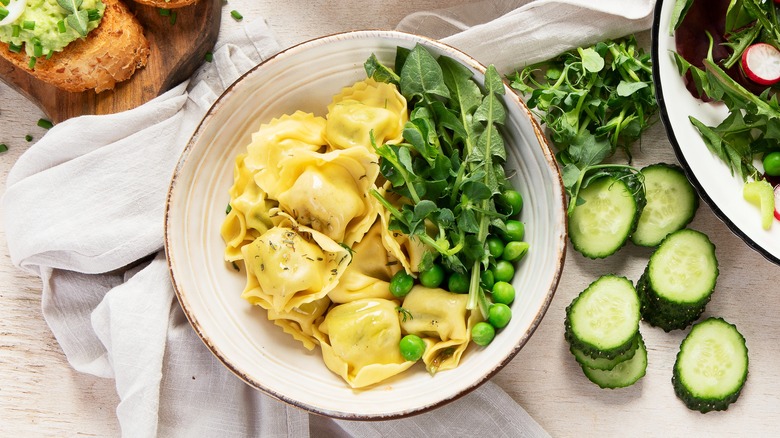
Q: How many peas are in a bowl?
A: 13